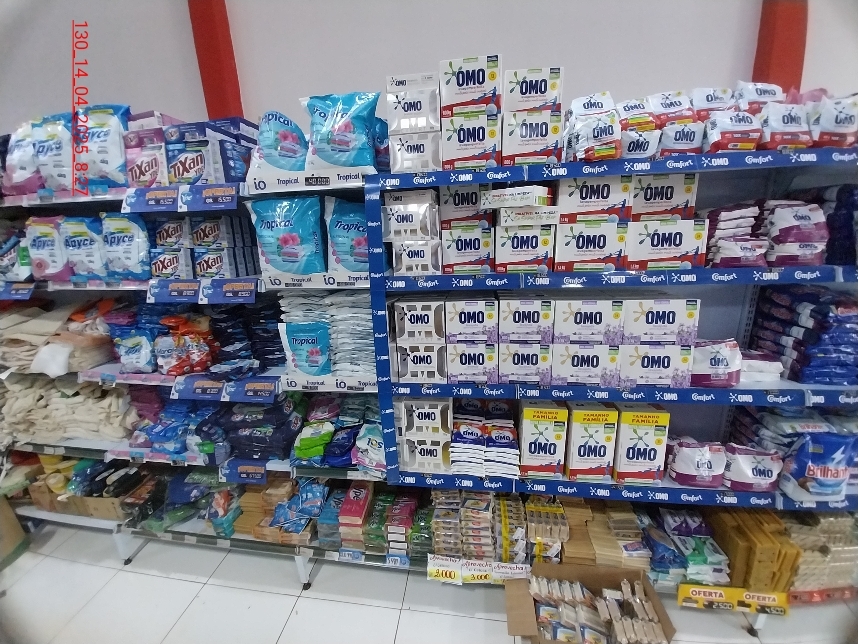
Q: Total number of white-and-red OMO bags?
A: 11